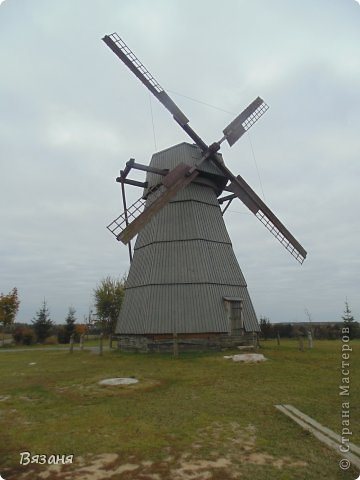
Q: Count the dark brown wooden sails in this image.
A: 4